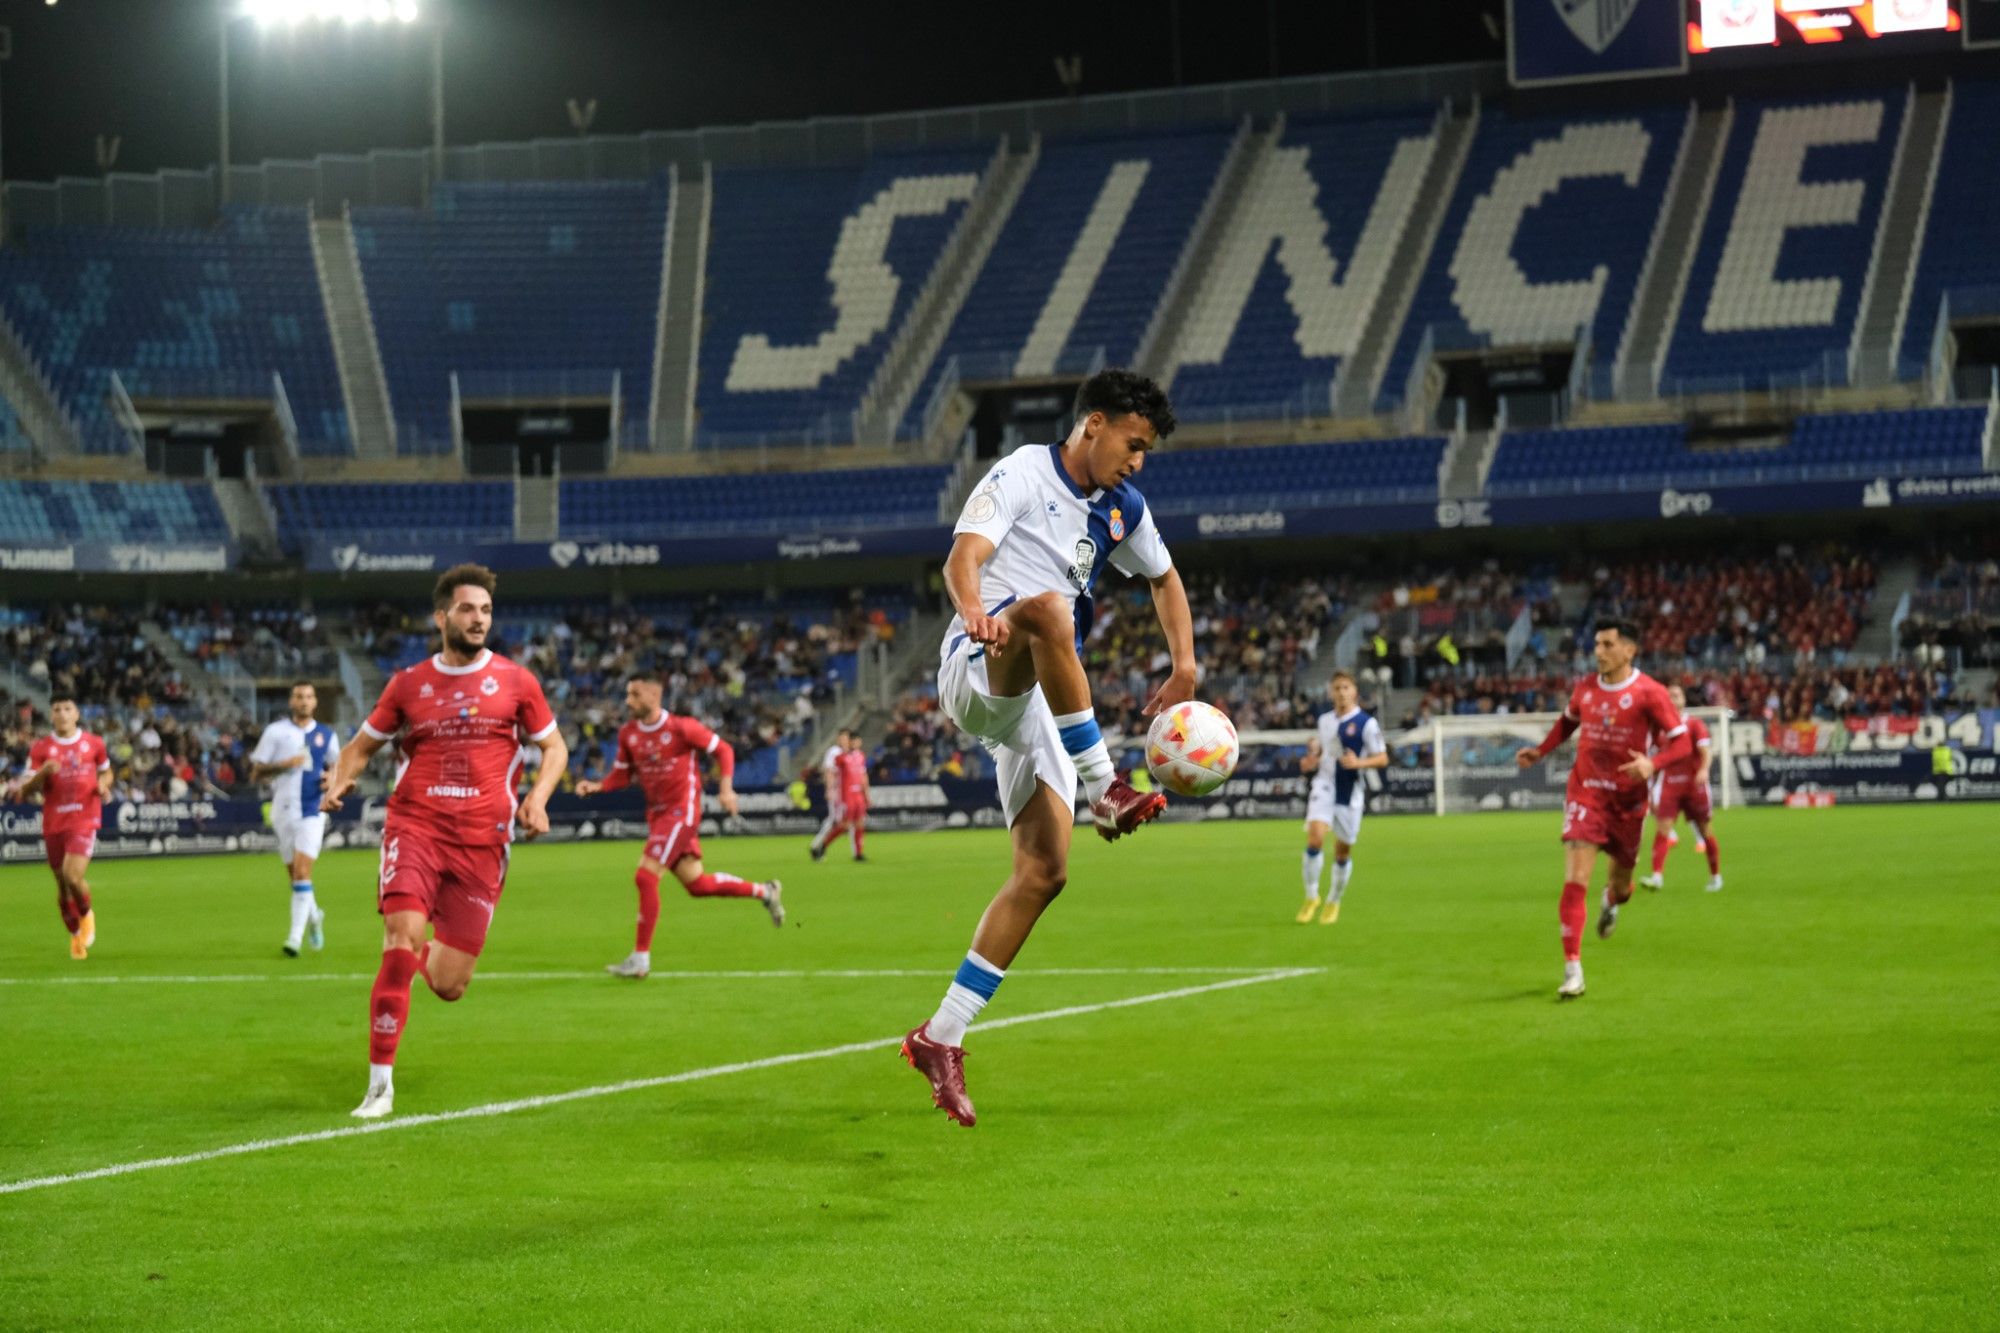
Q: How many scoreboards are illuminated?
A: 1